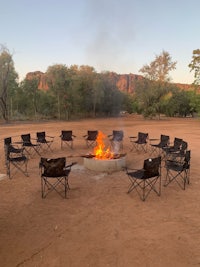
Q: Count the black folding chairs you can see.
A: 14